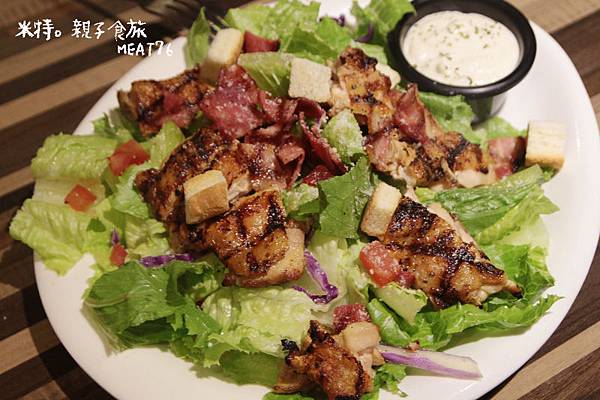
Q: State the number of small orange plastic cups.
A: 0